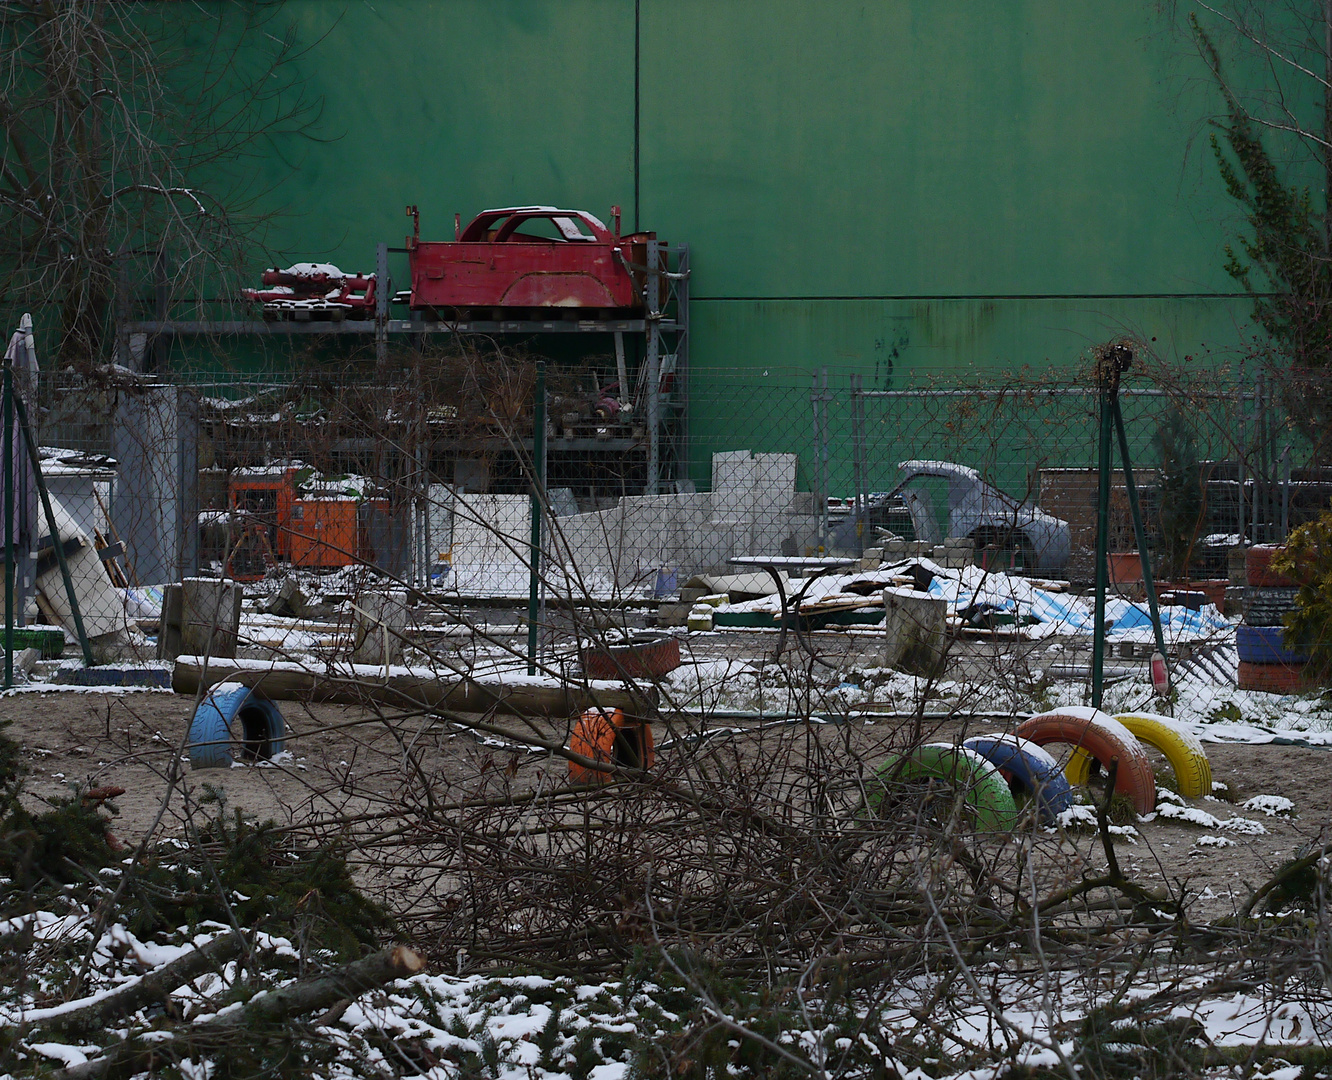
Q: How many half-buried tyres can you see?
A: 6